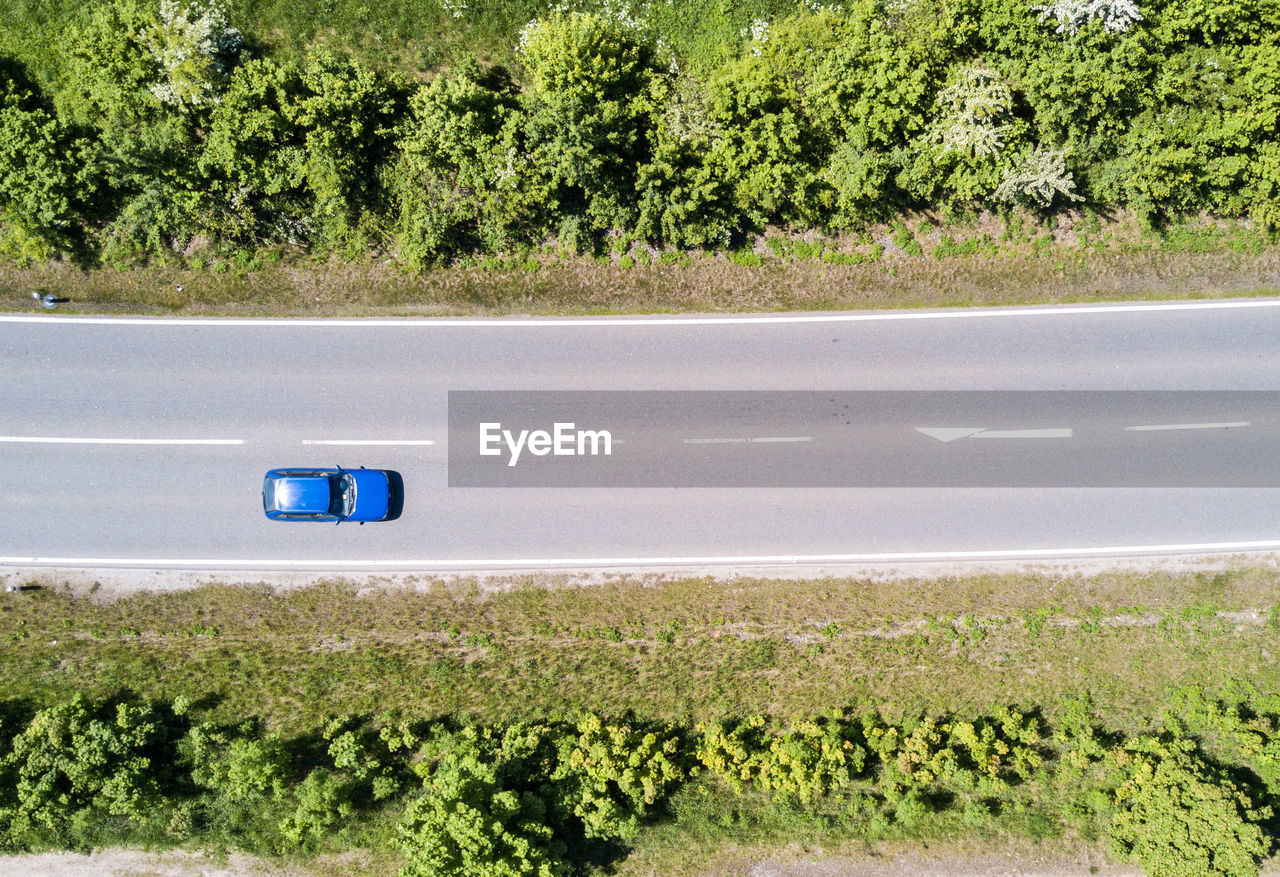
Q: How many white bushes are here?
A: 4